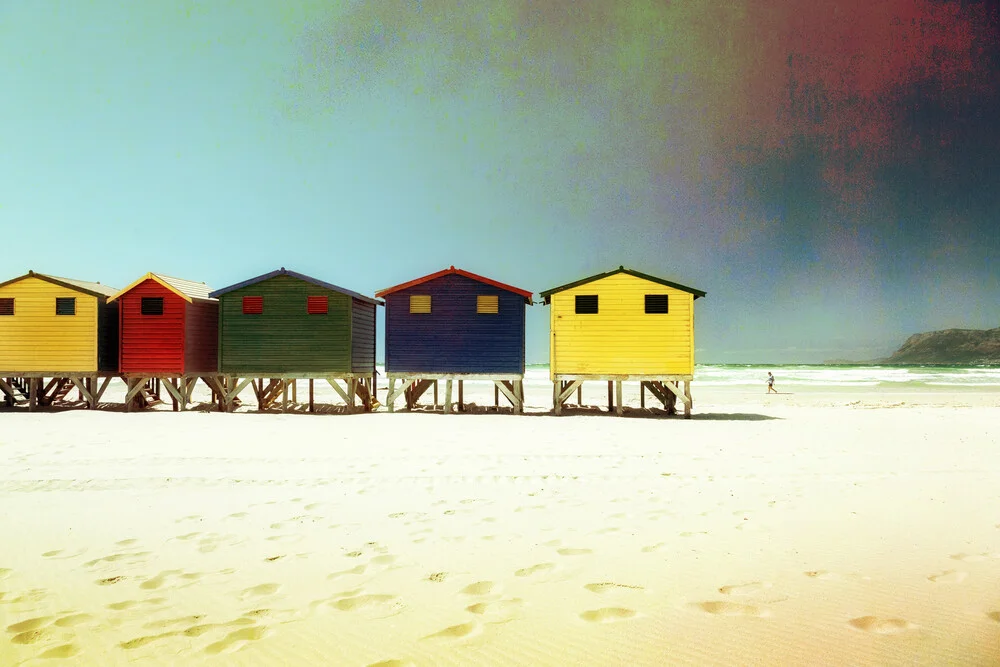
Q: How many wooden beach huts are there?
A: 5